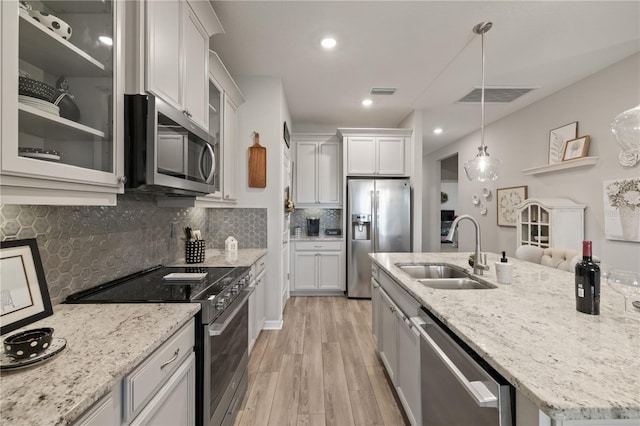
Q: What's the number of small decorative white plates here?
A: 3